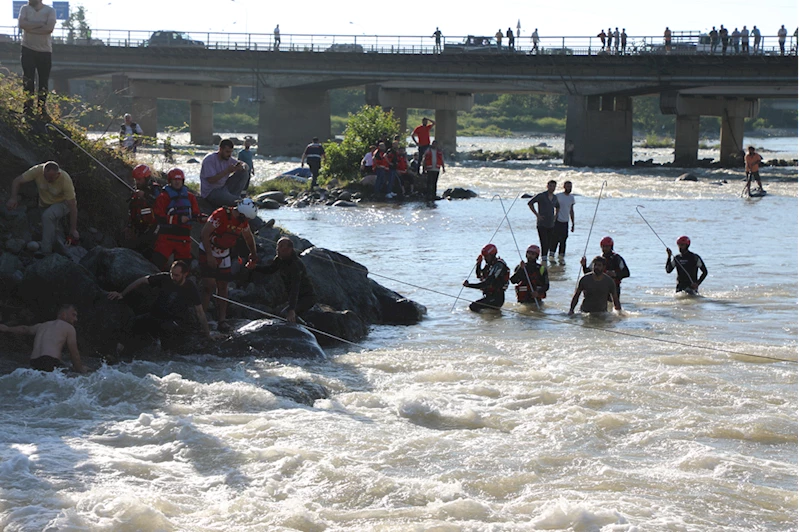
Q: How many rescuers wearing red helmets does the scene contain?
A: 6